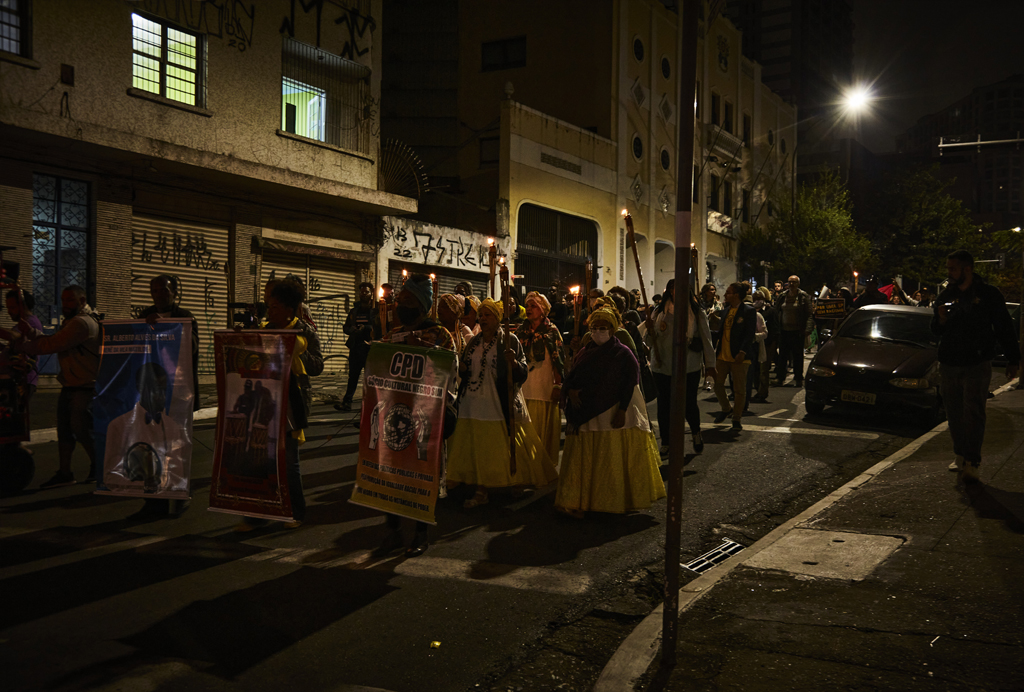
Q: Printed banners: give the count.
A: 3